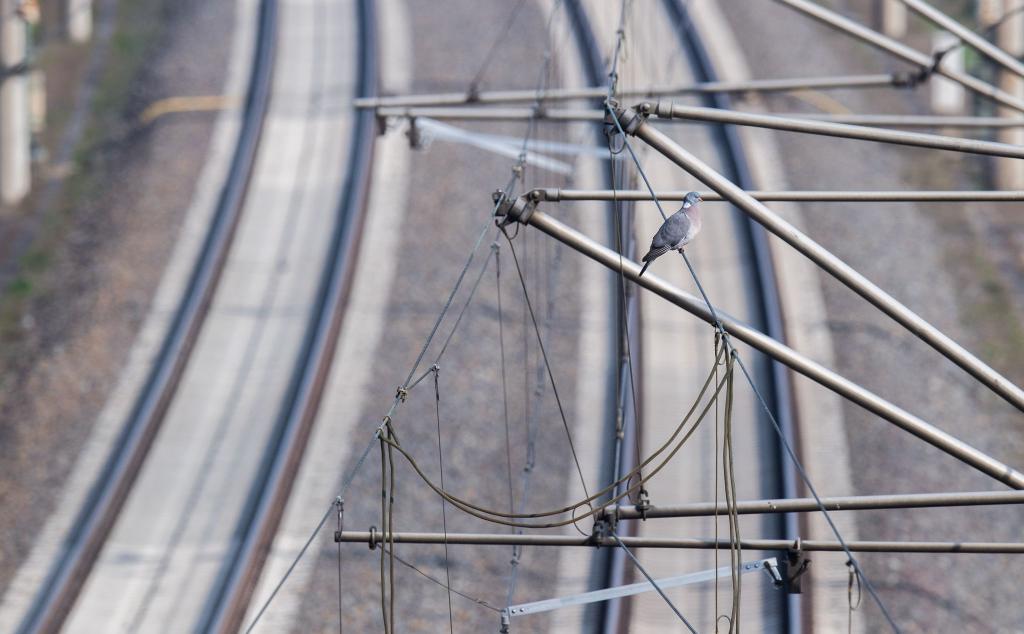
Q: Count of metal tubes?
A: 10